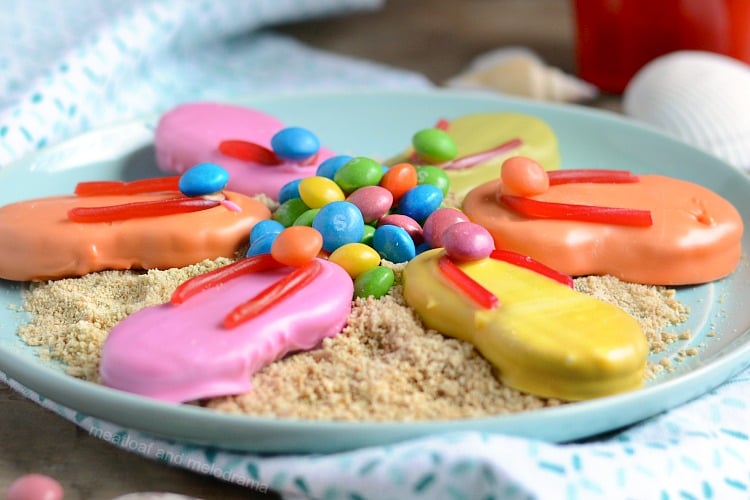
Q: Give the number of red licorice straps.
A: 12